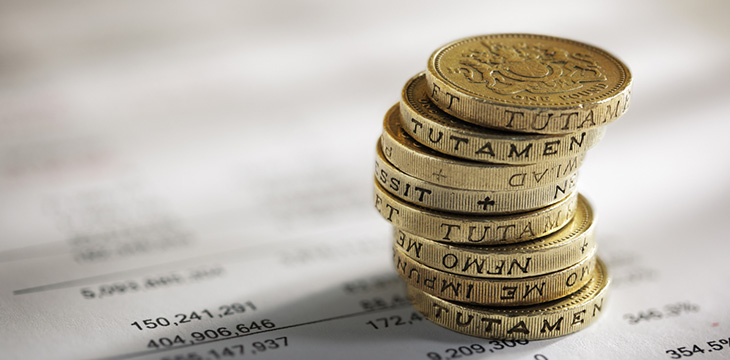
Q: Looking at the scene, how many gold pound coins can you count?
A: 8